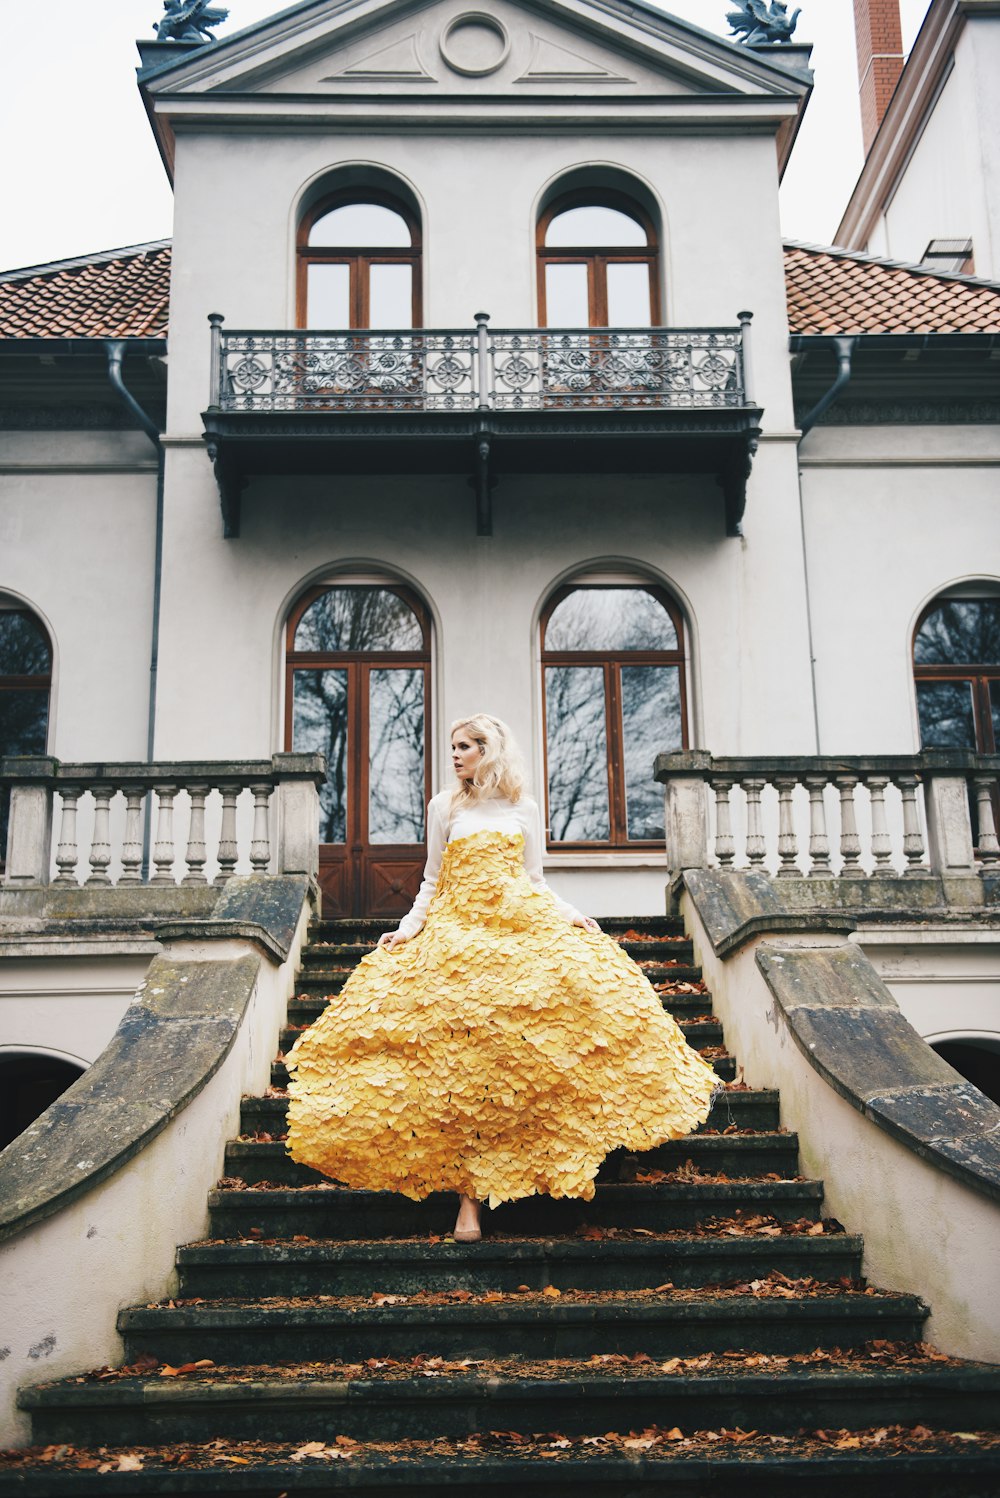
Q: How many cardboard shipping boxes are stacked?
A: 0